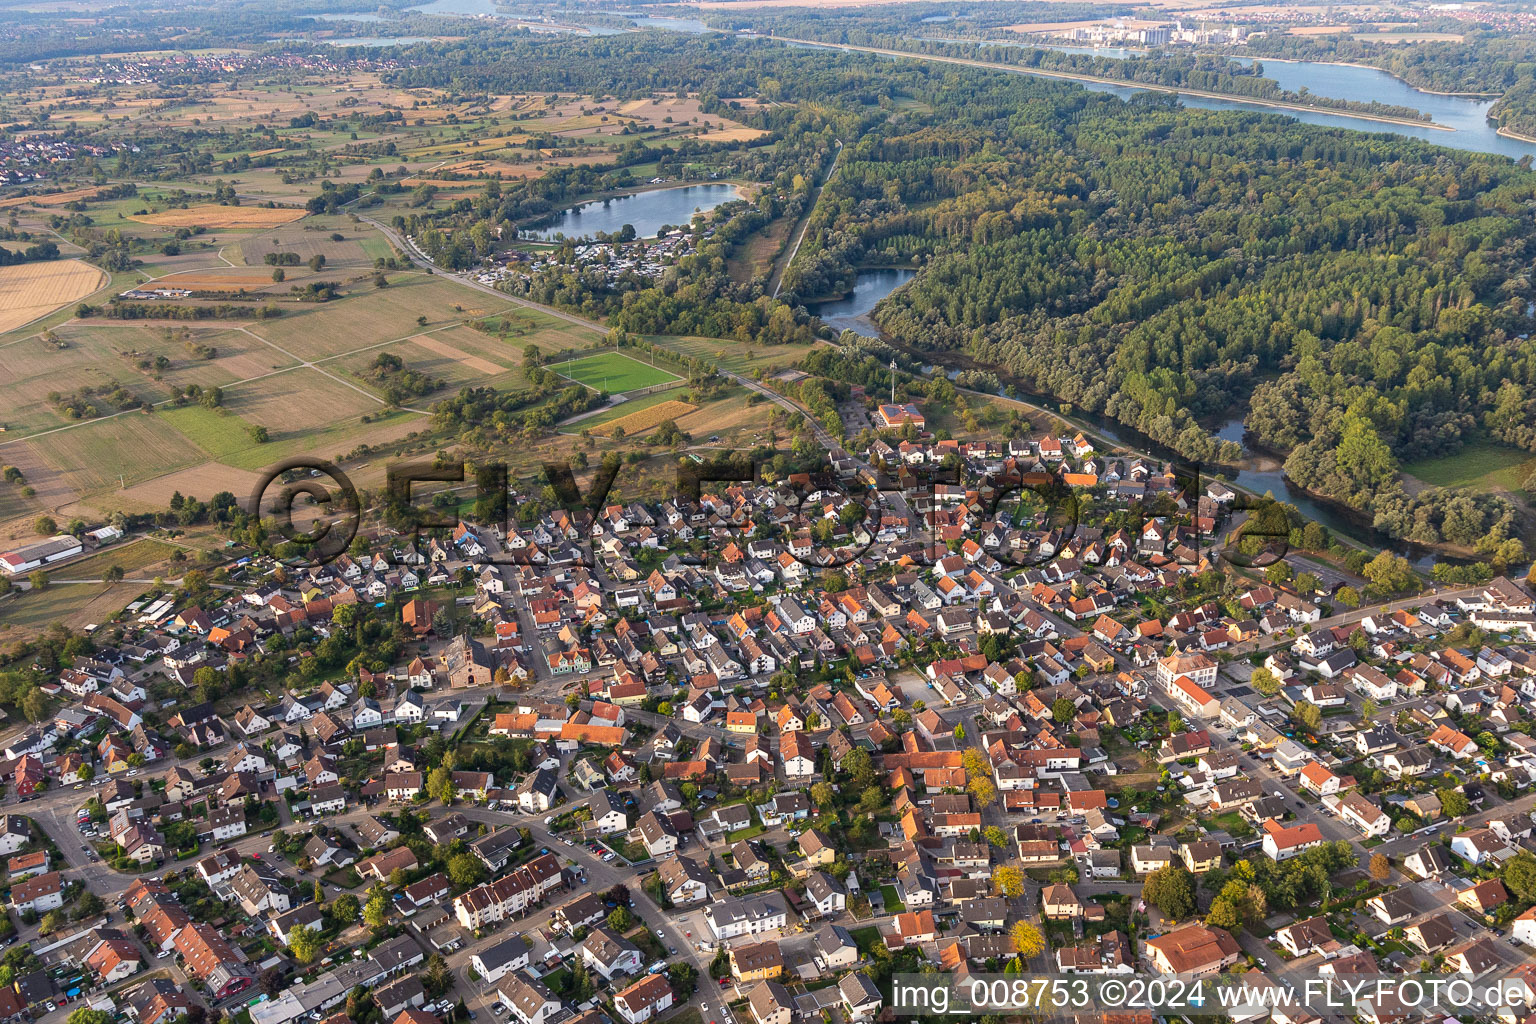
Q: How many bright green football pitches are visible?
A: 1